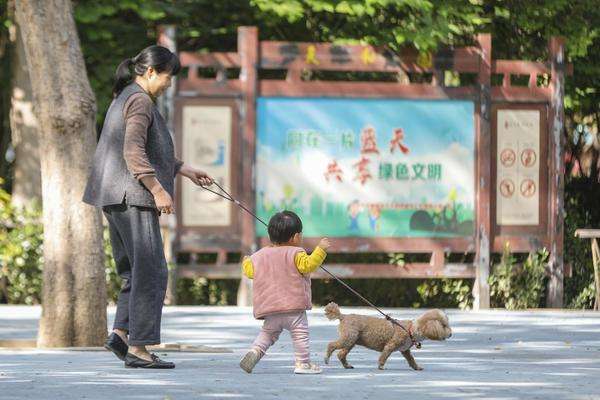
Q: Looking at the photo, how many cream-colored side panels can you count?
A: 2